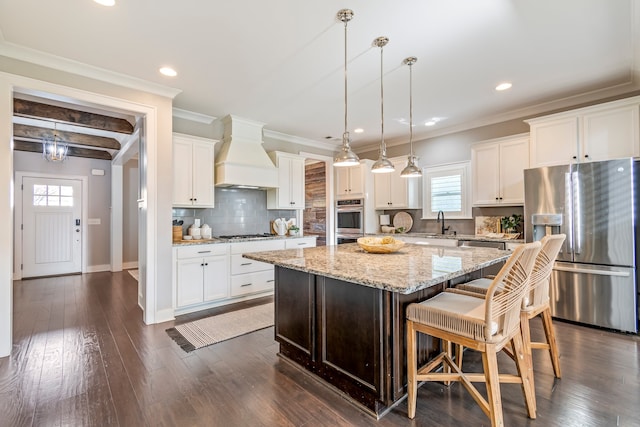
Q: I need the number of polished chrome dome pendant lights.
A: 3